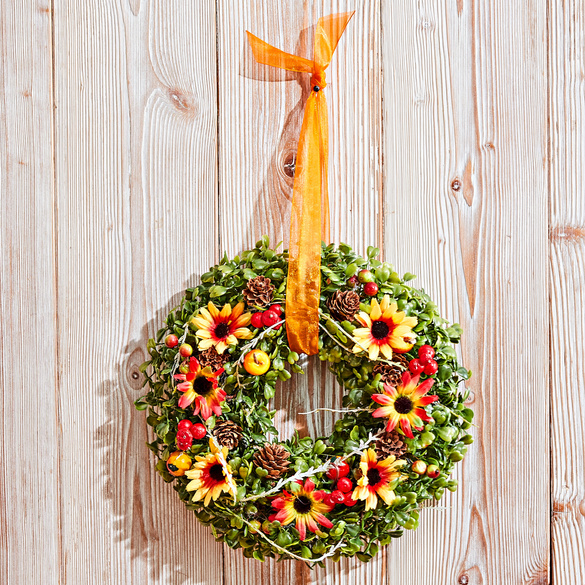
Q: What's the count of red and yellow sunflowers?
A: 7